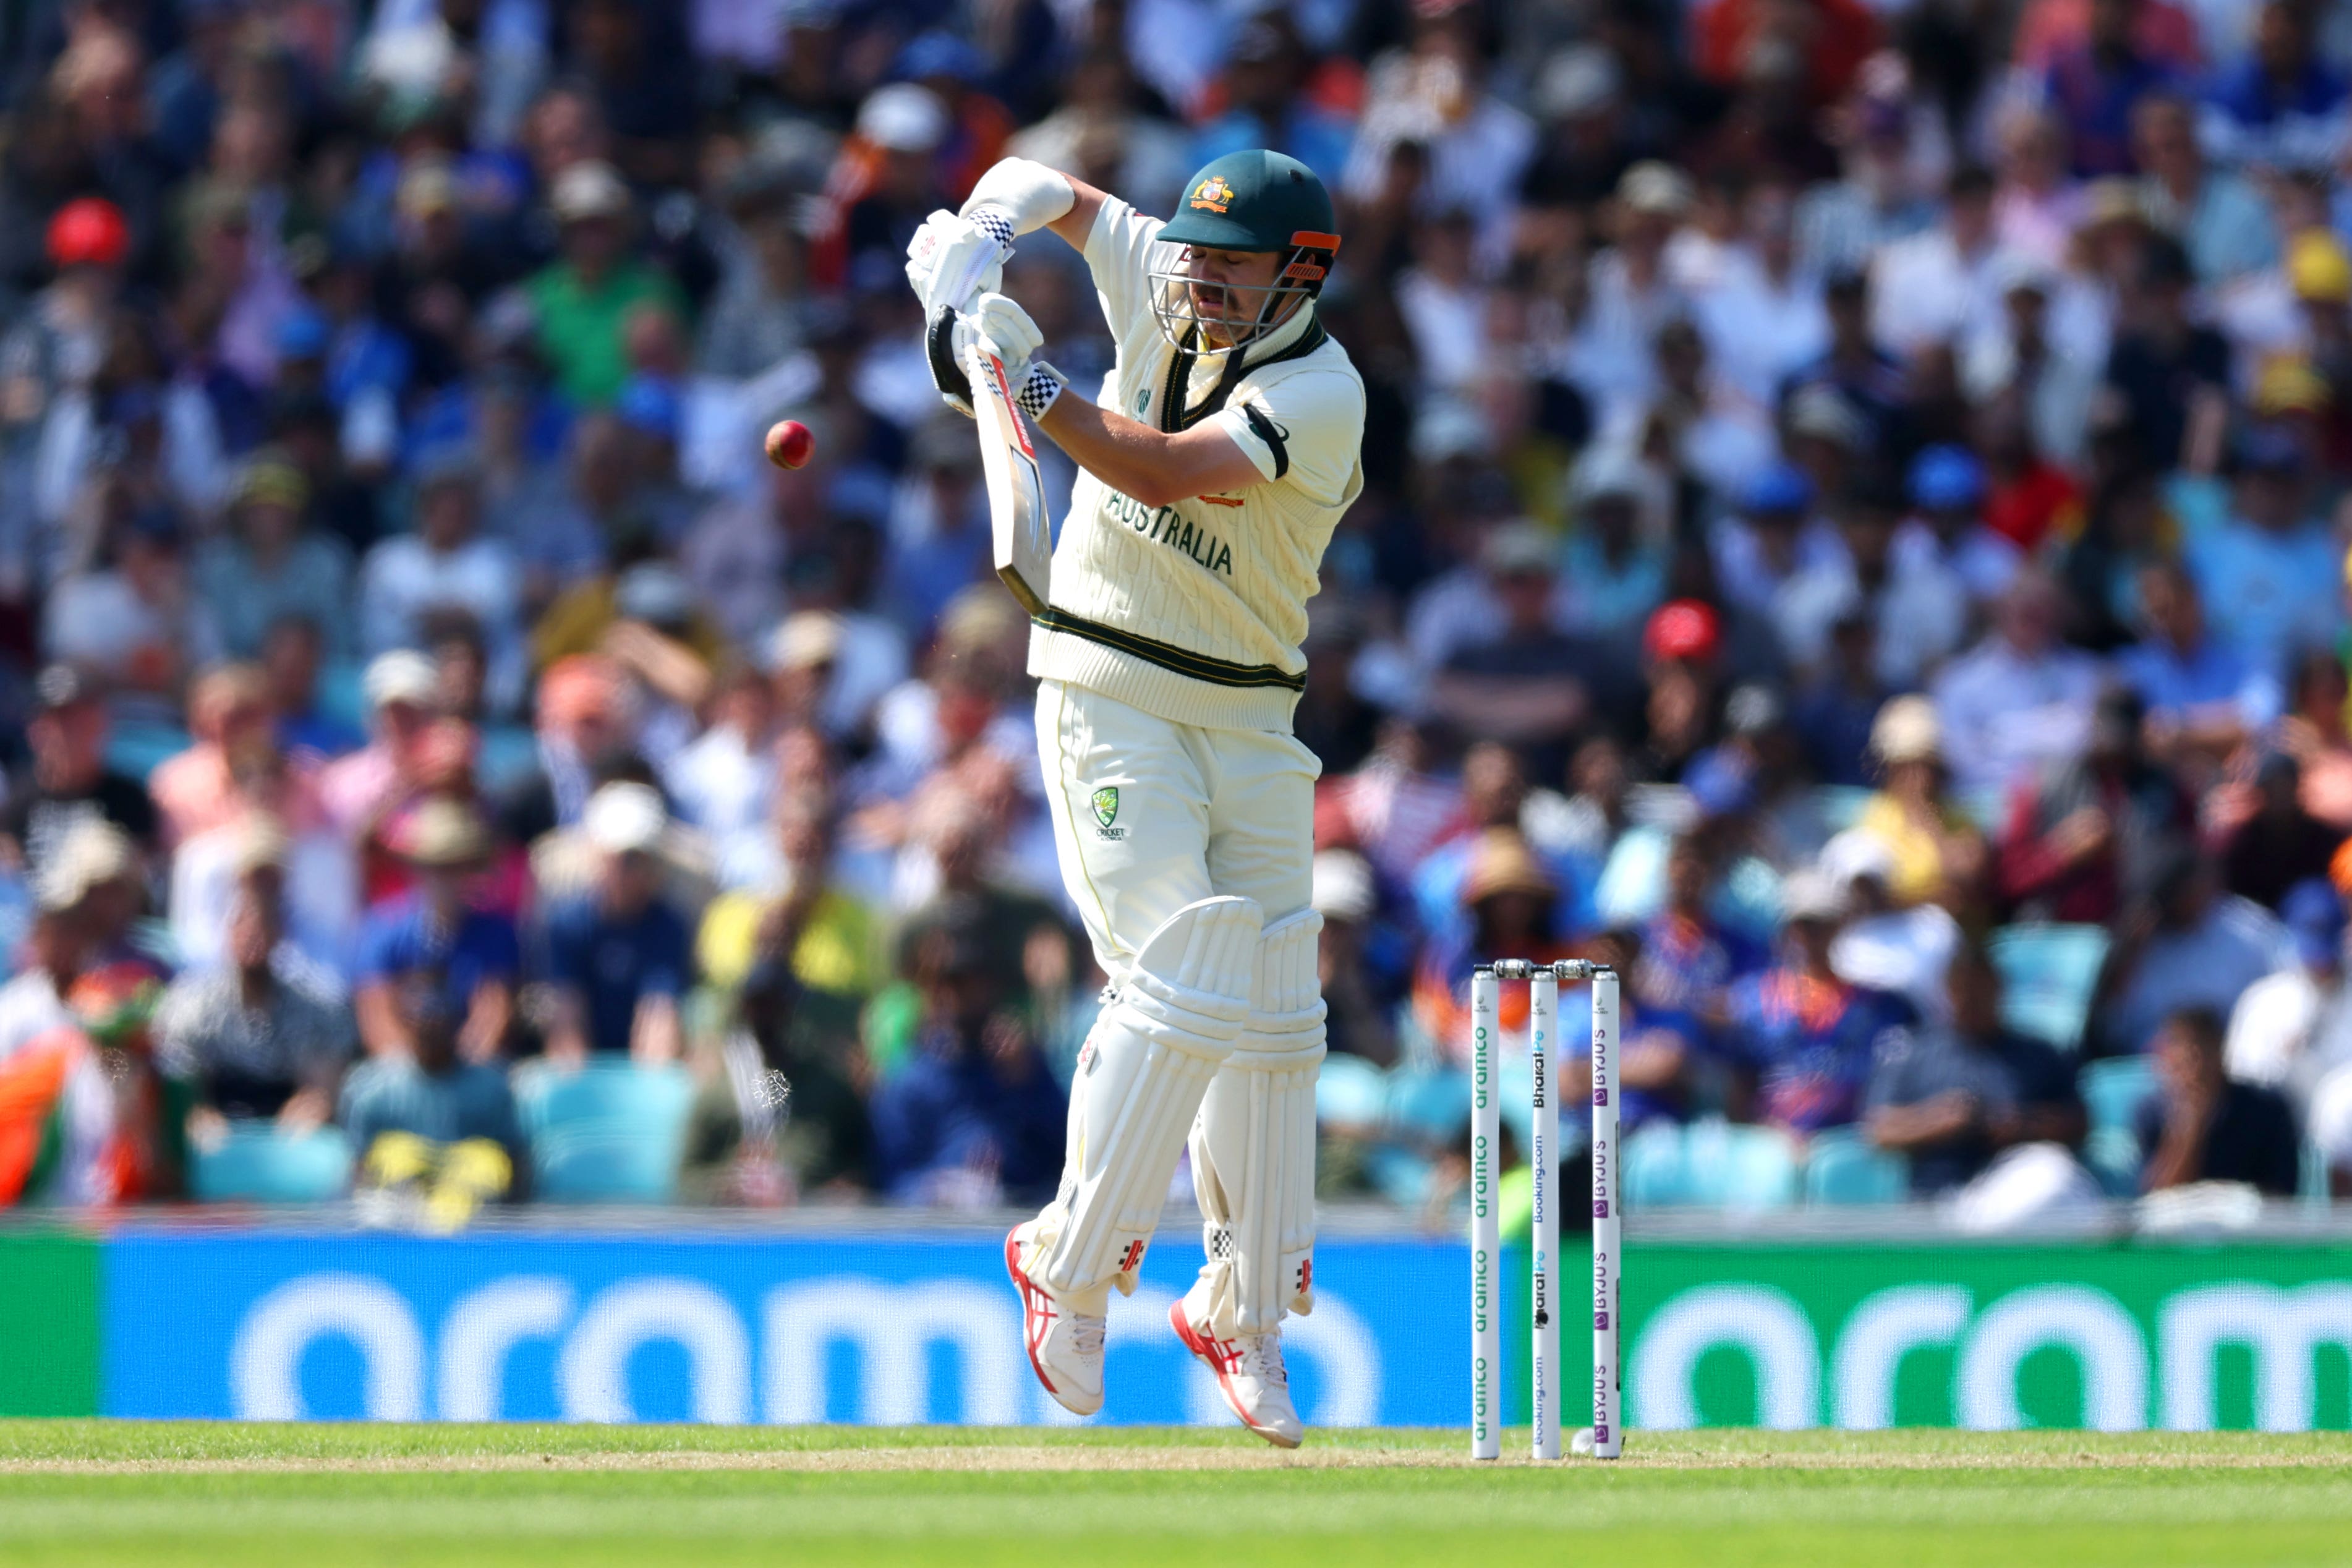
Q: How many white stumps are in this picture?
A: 3